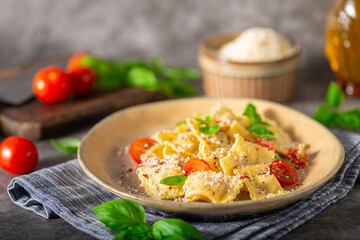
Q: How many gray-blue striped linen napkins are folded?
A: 1